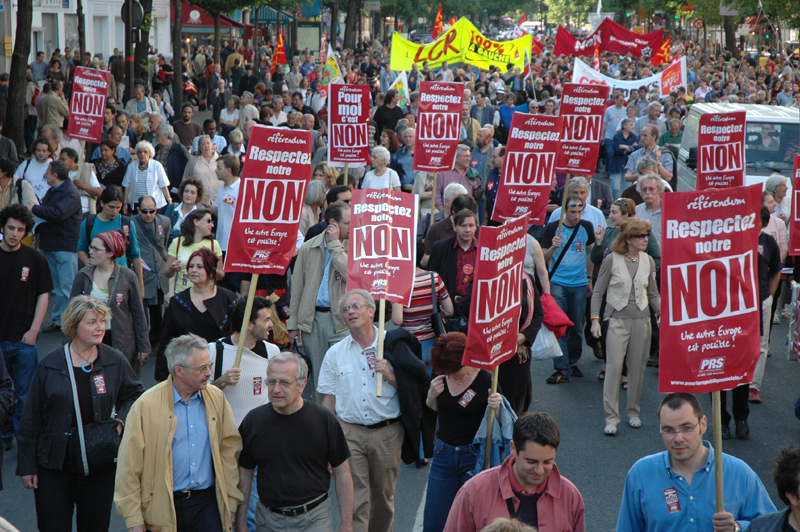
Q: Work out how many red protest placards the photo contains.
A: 11